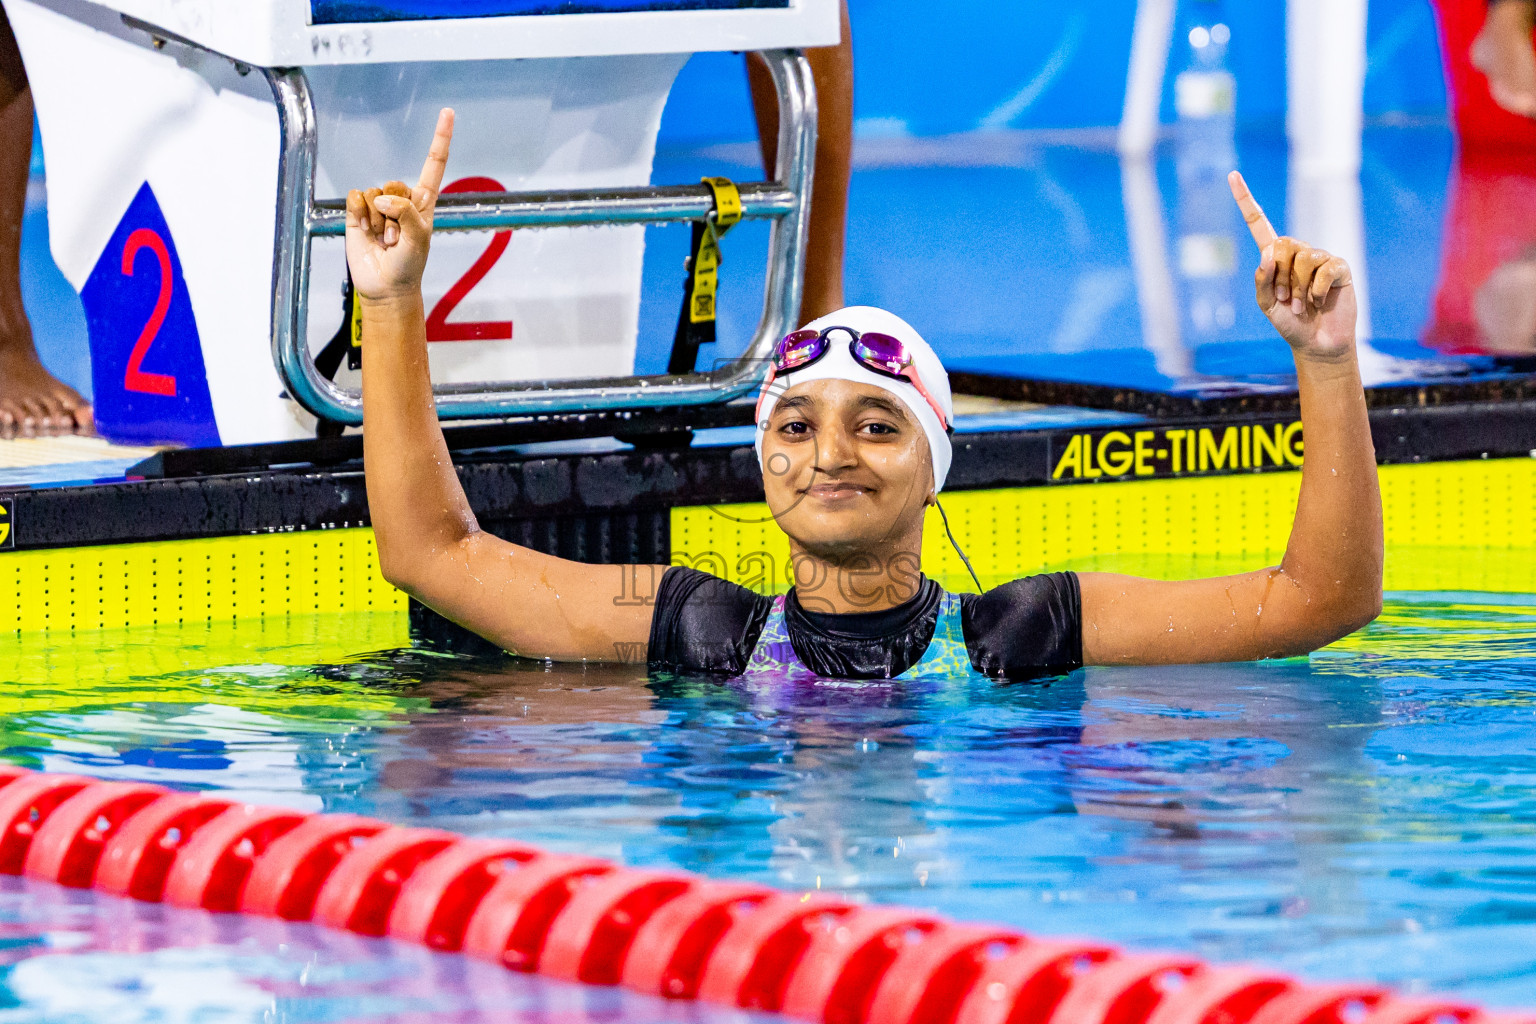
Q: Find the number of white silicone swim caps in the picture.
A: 1